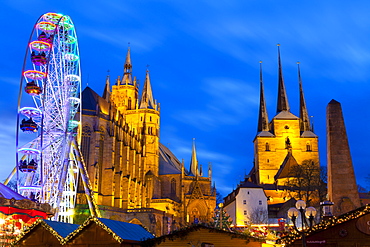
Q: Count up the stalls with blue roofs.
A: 2